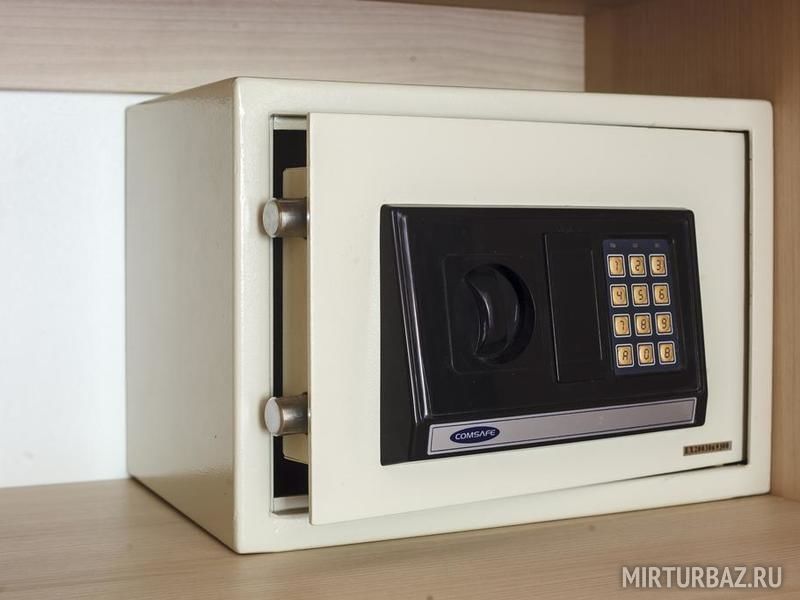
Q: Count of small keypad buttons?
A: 12